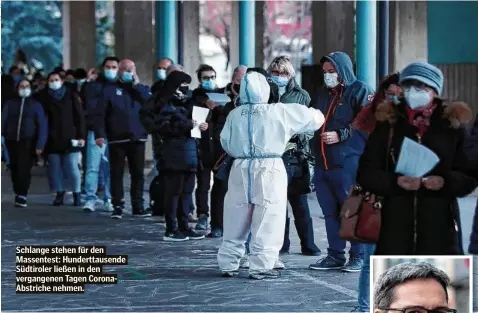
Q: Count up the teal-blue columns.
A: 3